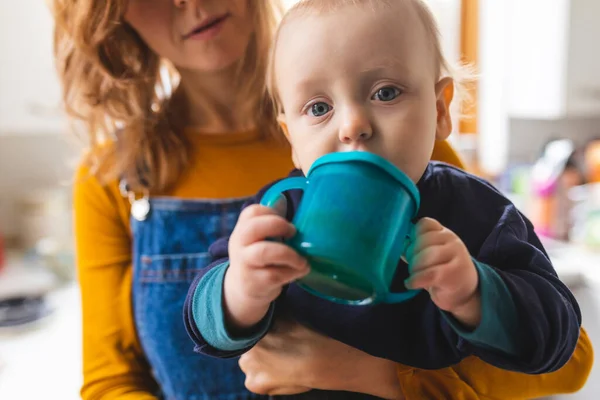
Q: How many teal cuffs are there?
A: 2